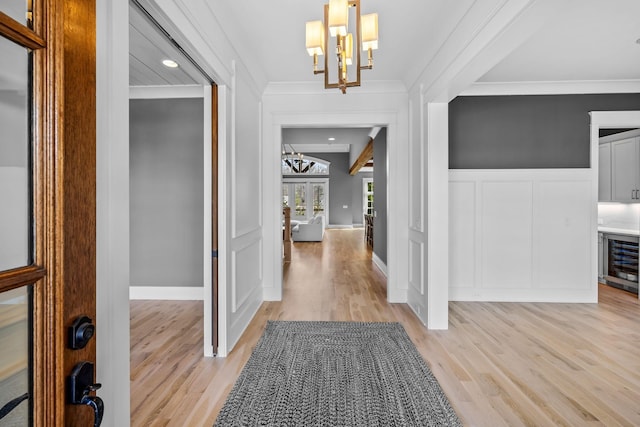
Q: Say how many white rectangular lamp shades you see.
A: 4